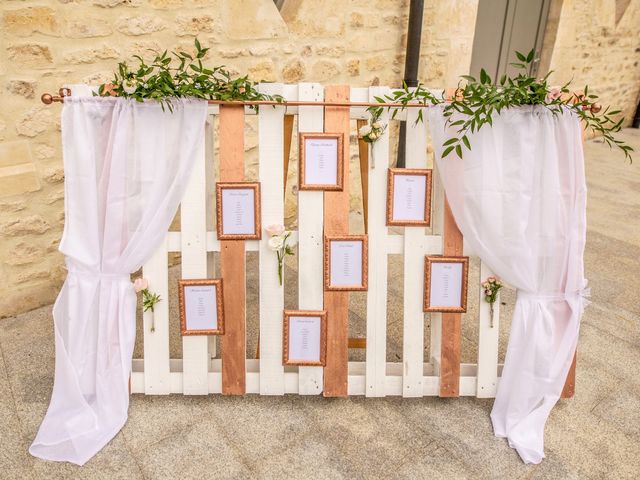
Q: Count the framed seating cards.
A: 7